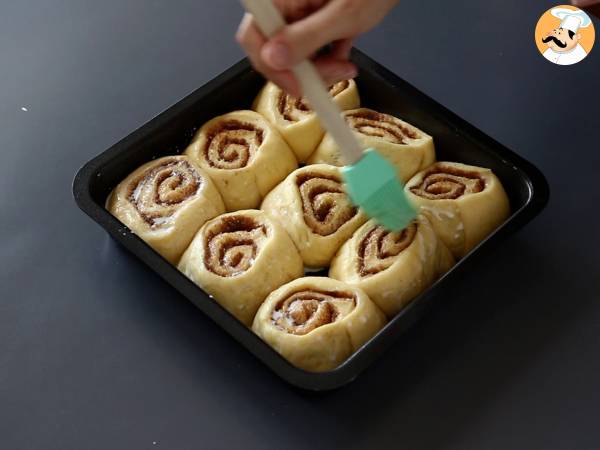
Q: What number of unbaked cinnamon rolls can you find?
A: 9